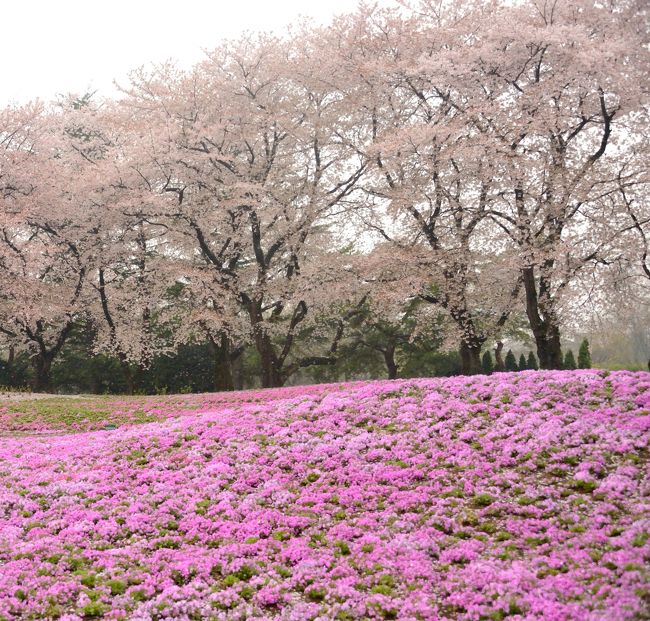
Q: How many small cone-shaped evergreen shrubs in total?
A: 6